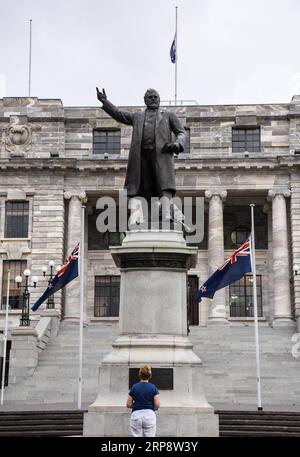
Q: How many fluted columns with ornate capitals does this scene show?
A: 3